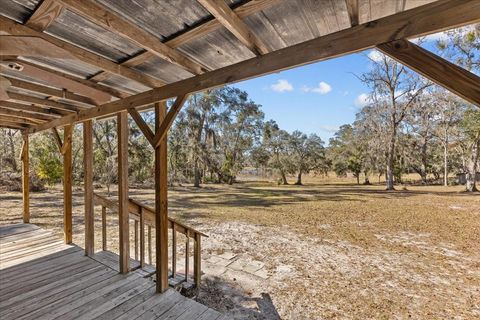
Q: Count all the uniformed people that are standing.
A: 0